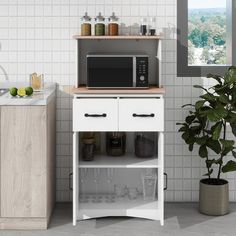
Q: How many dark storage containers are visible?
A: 3